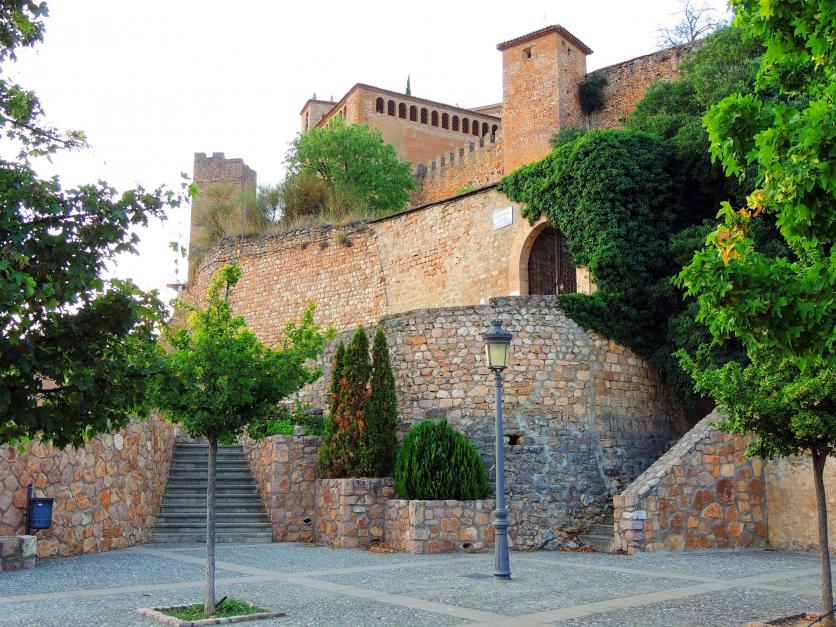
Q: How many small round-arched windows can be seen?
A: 12